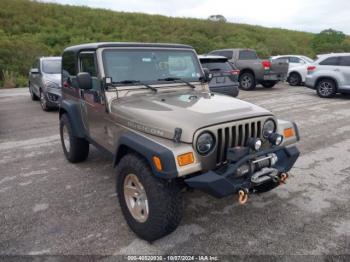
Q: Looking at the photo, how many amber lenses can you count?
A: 3